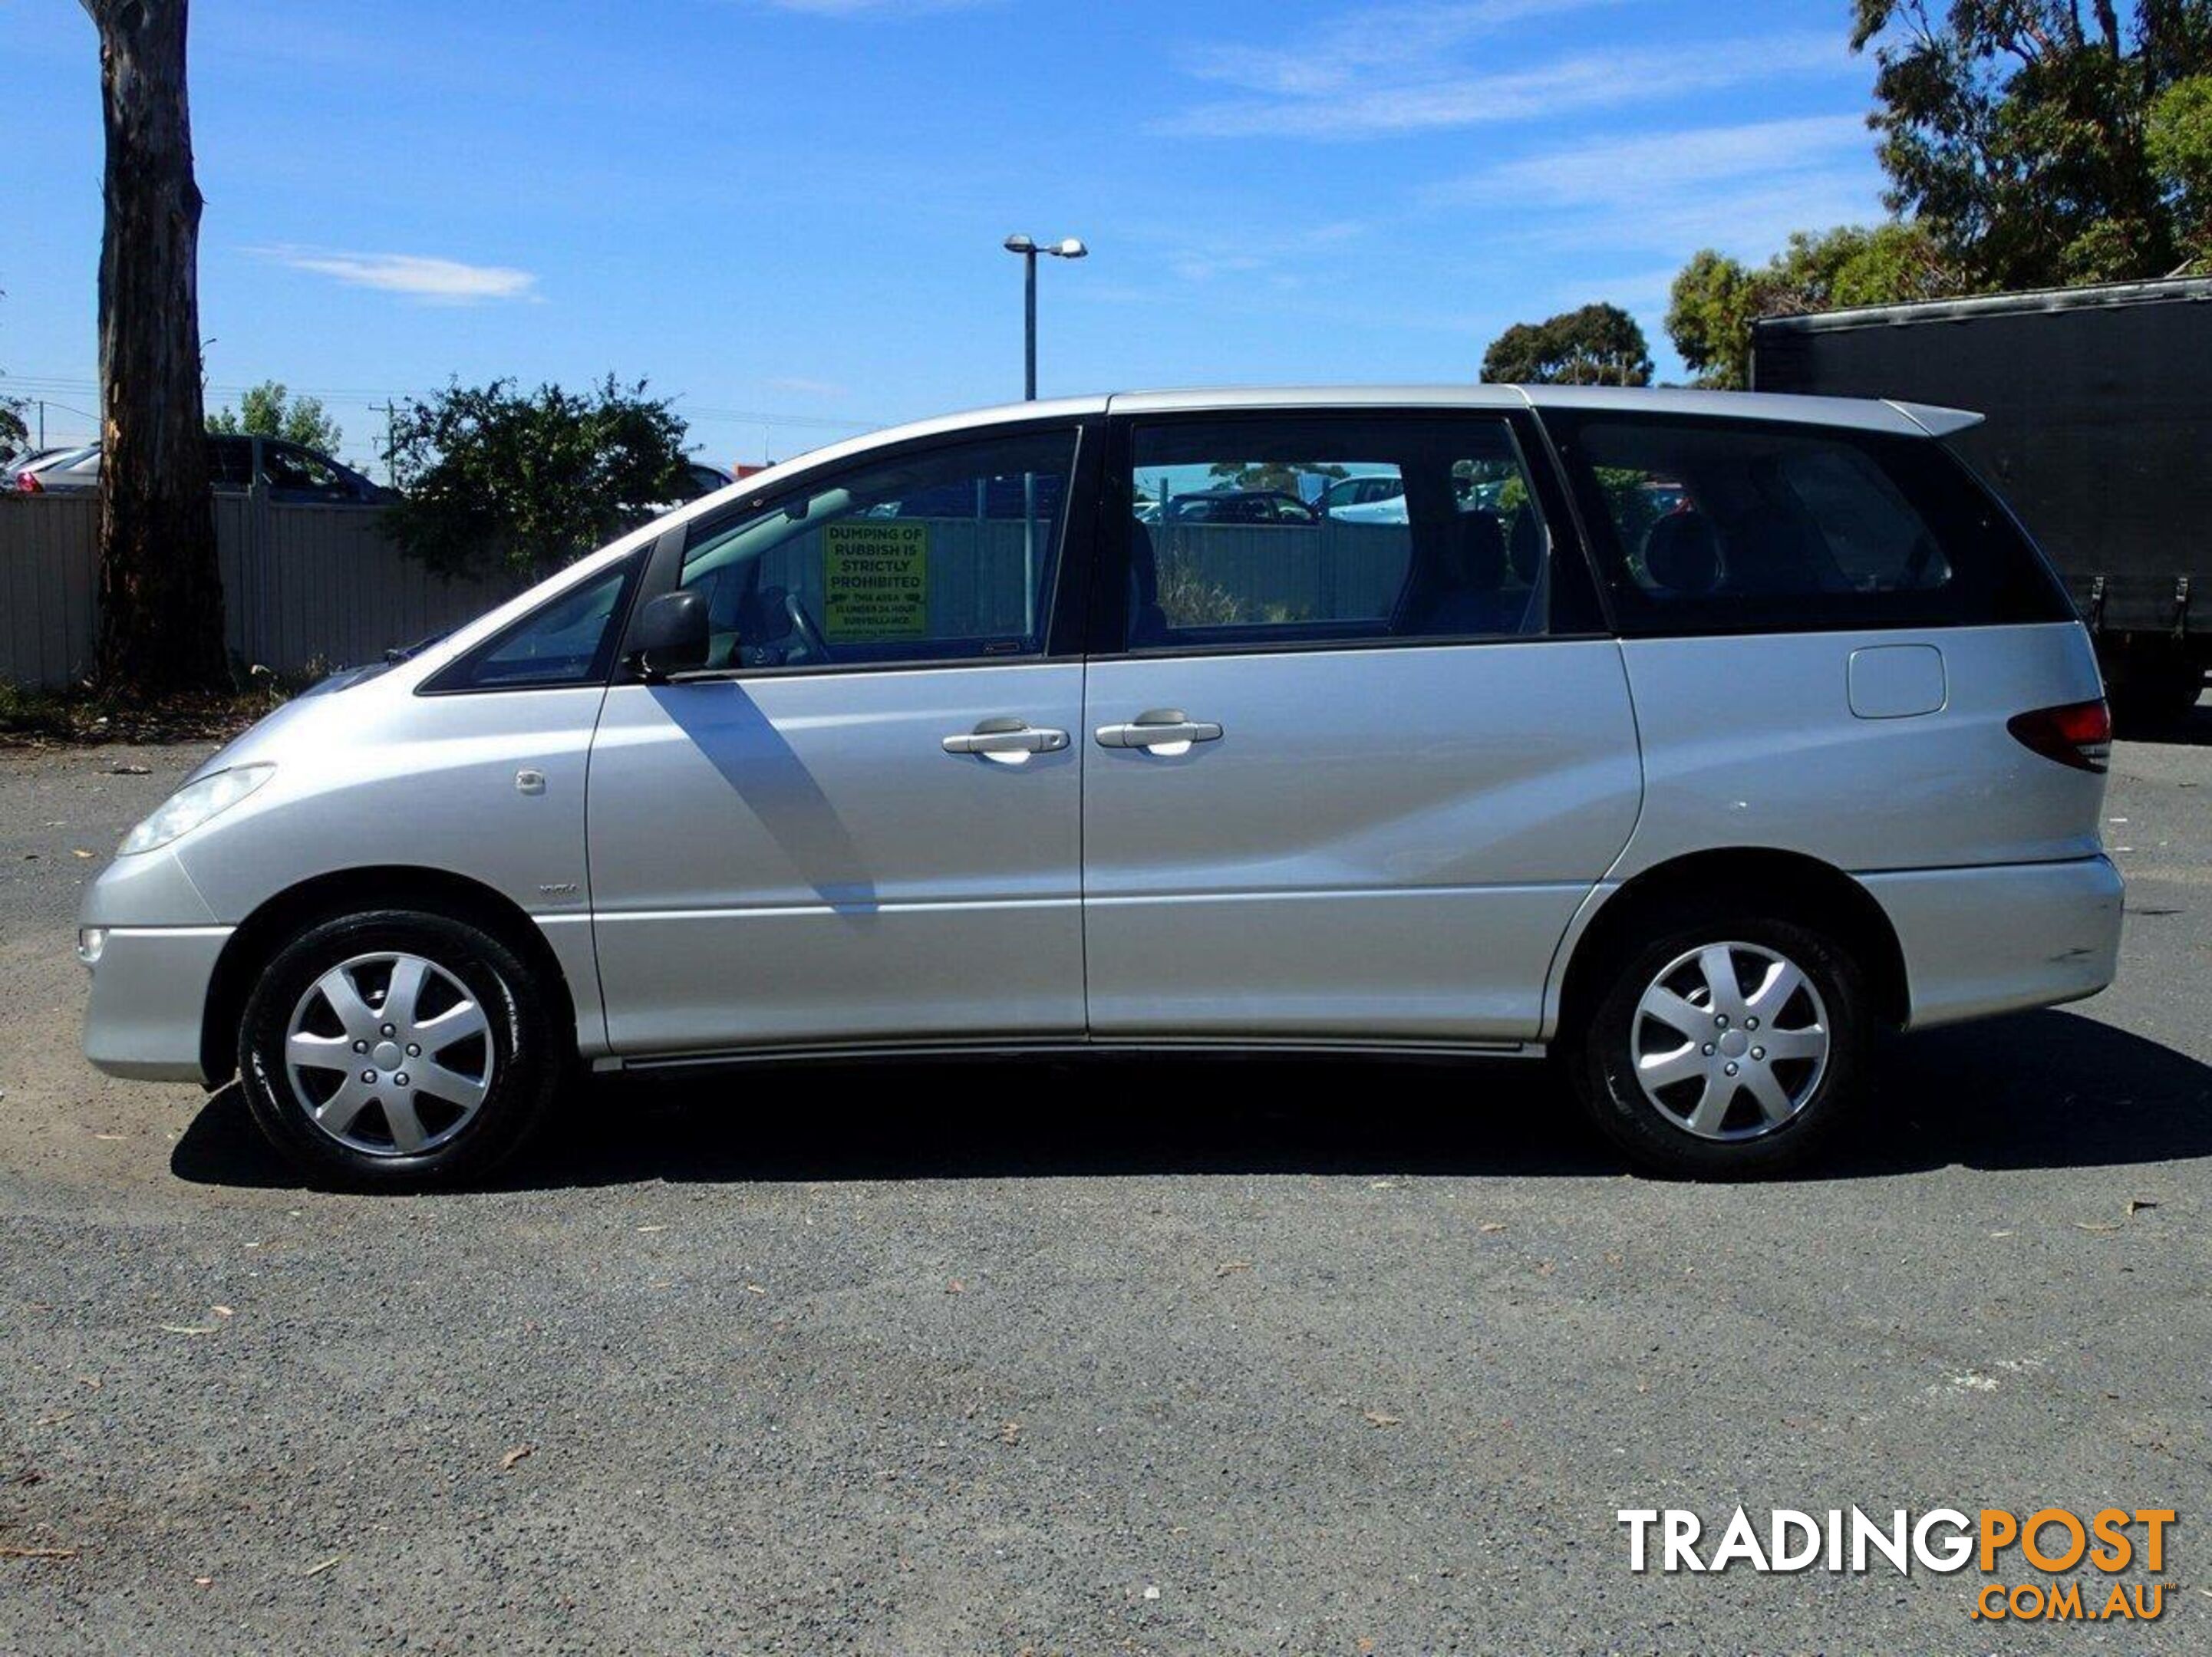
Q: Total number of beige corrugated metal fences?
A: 1